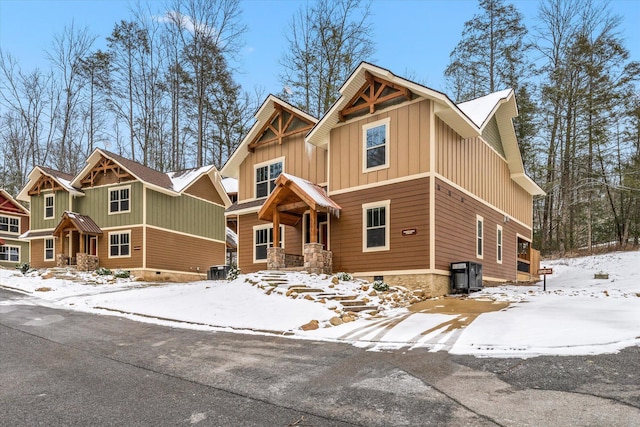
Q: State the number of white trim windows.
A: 12